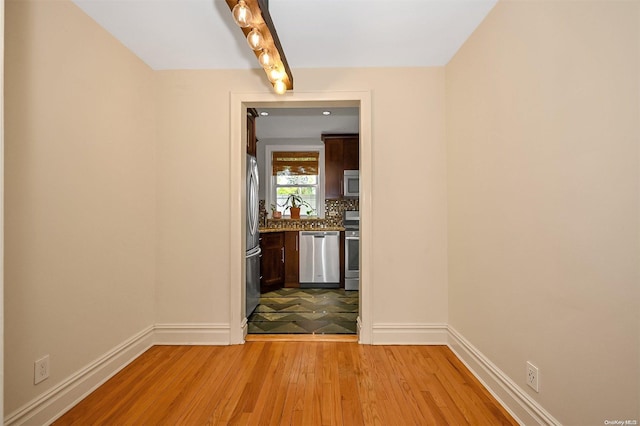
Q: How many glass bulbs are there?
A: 5